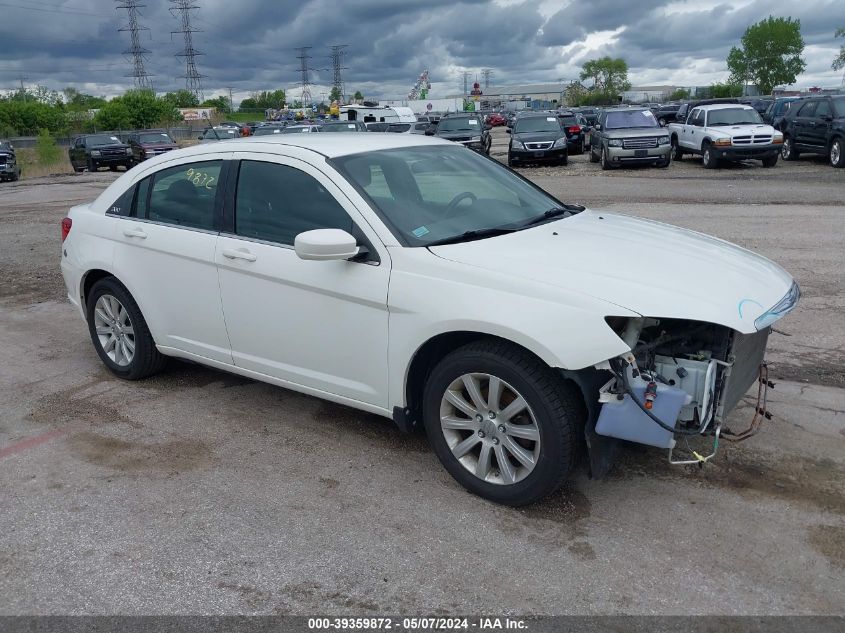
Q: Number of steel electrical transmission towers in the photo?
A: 6